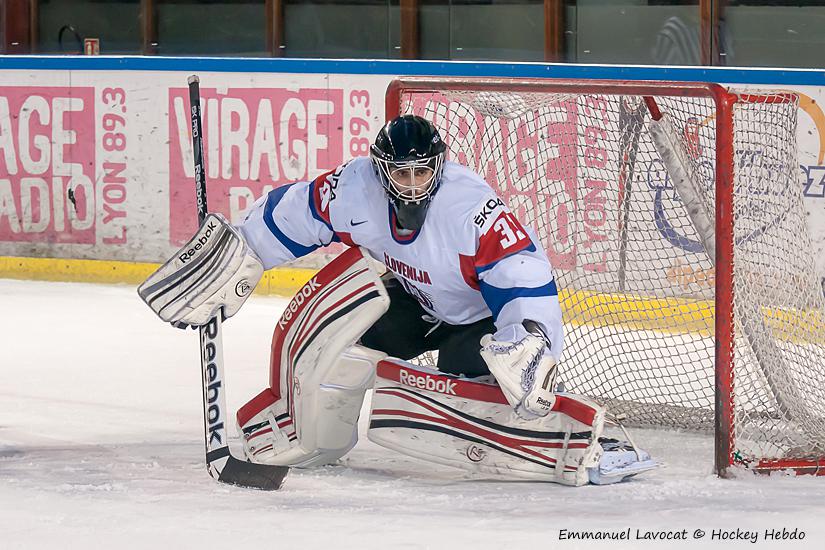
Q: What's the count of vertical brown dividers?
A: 6